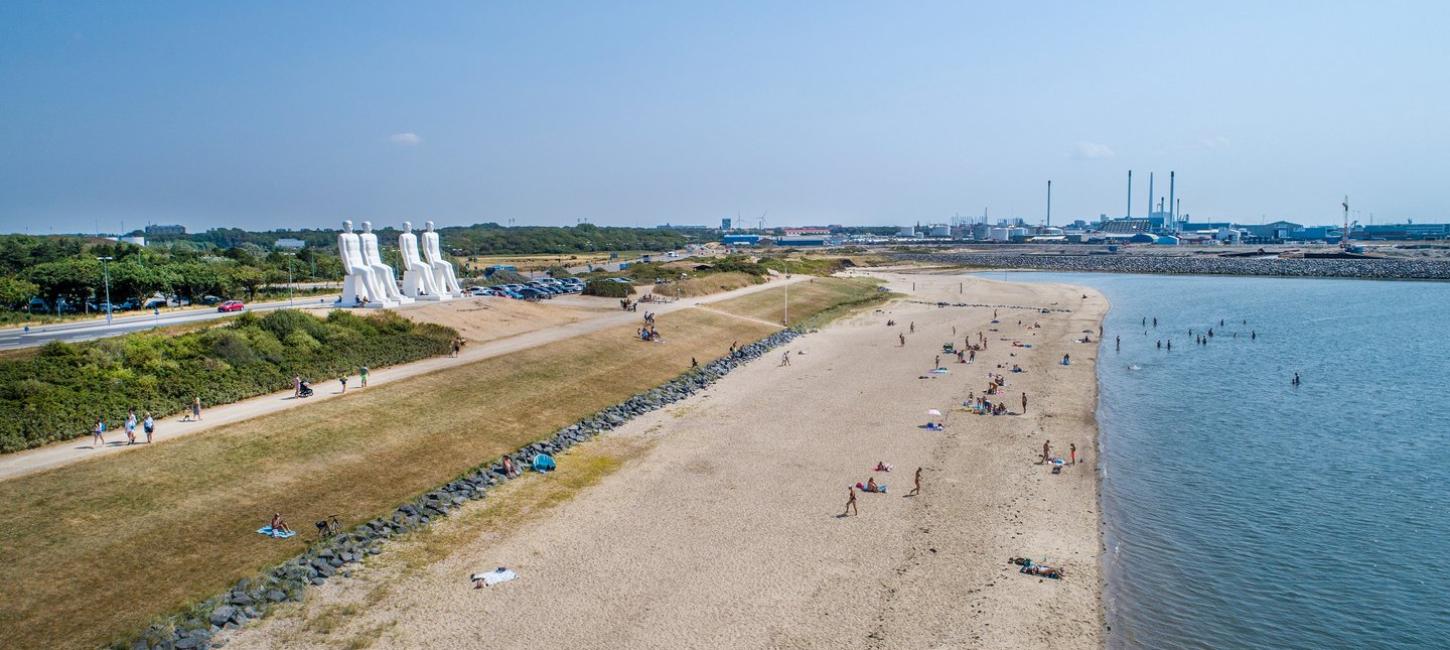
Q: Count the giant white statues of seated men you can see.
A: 4